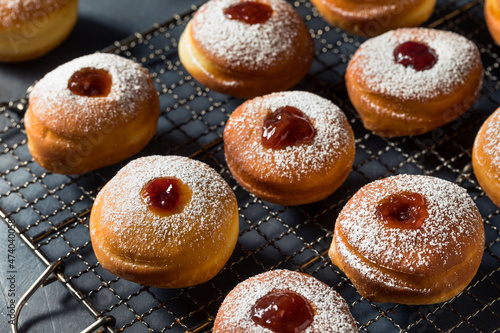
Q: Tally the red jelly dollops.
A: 7